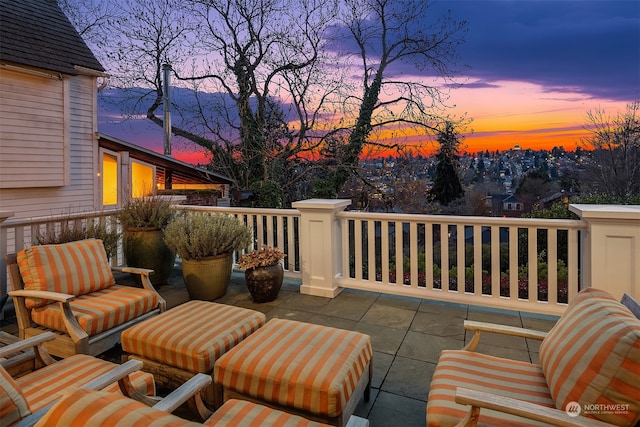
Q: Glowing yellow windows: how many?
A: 2